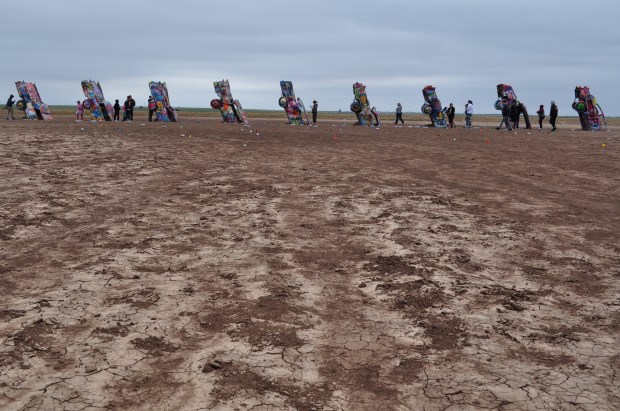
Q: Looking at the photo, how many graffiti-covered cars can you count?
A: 9